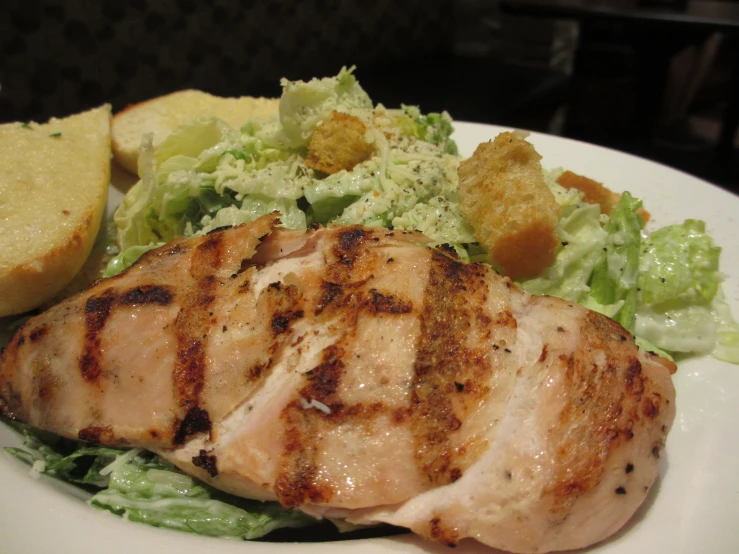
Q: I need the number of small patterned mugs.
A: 0